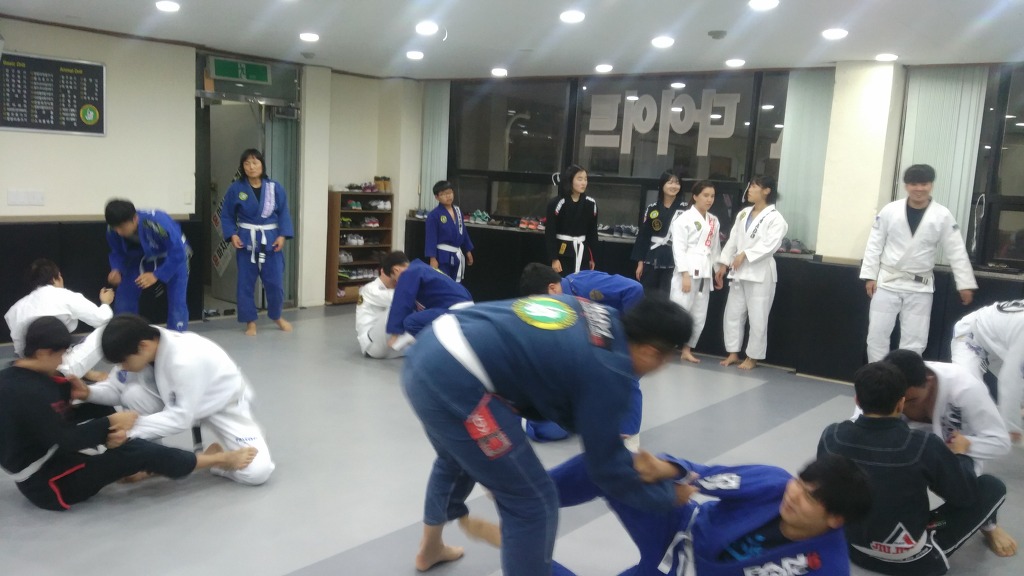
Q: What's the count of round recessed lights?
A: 12